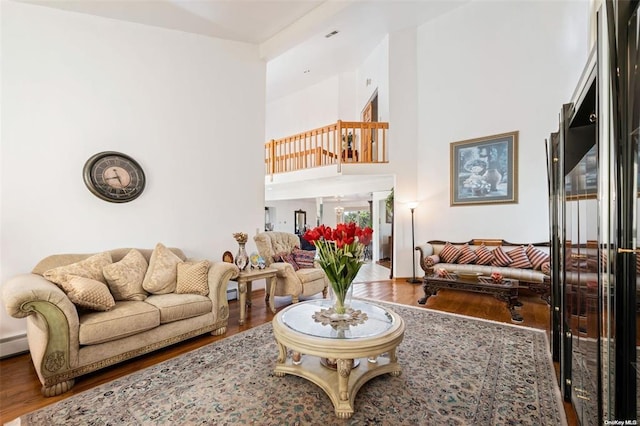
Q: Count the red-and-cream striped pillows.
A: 6